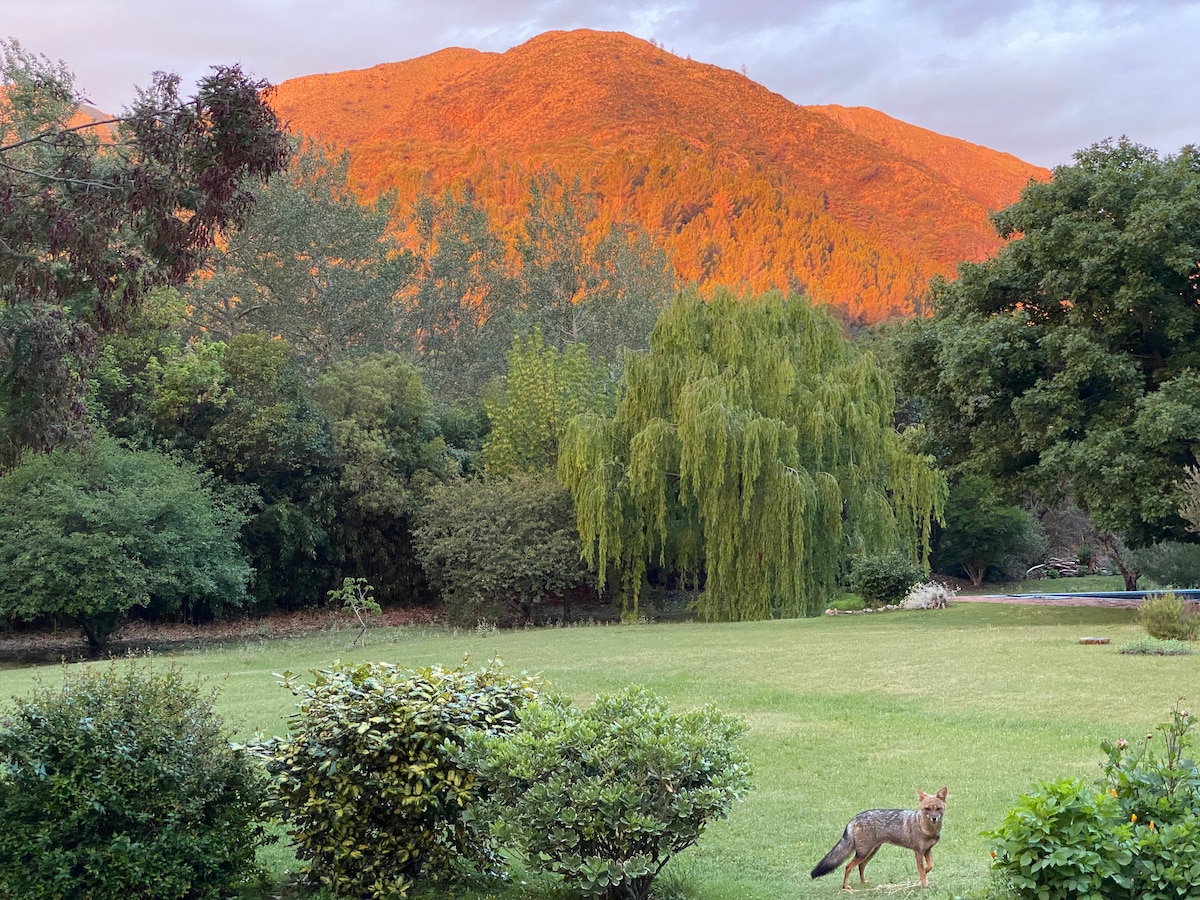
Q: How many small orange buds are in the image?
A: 4